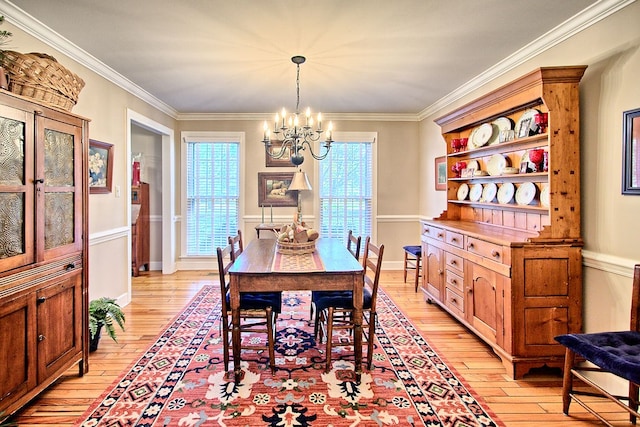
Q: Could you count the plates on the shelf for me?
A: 12